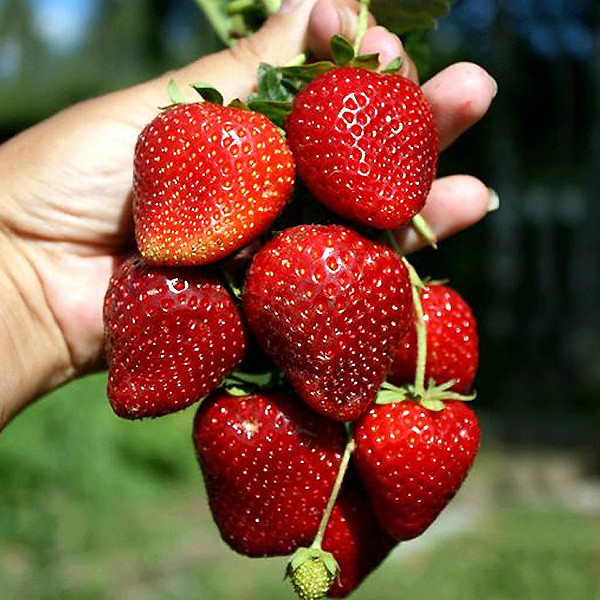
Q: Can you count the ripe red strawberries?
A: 8